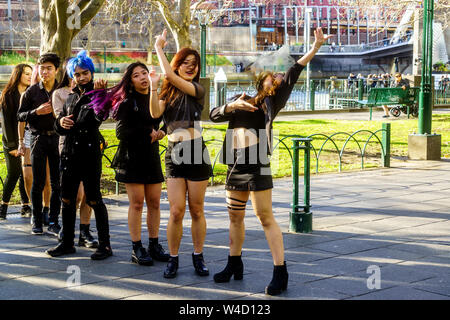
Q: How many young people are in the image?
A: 8